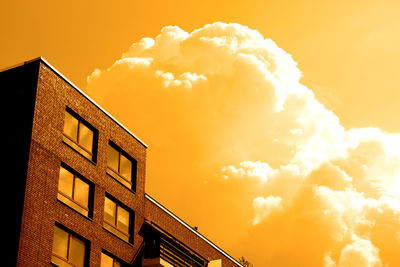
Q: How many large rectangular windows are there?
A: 6